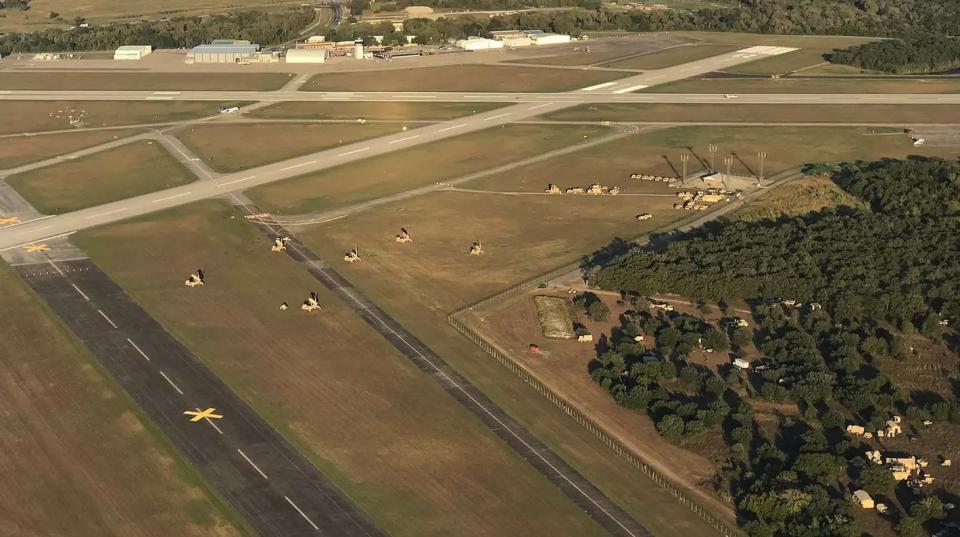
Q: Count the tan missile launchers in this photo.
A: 6